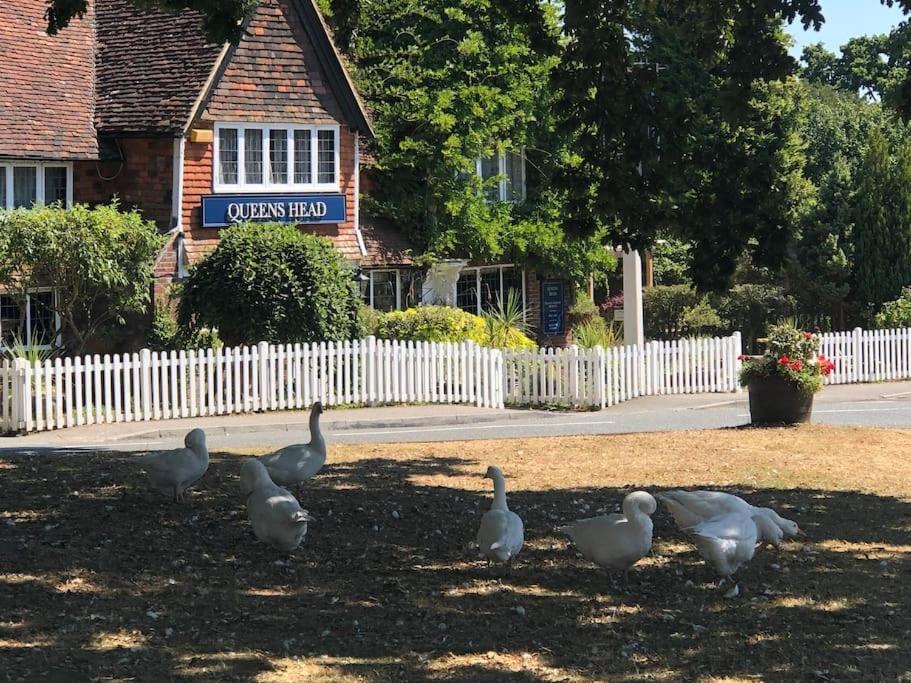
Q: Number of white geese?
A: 7